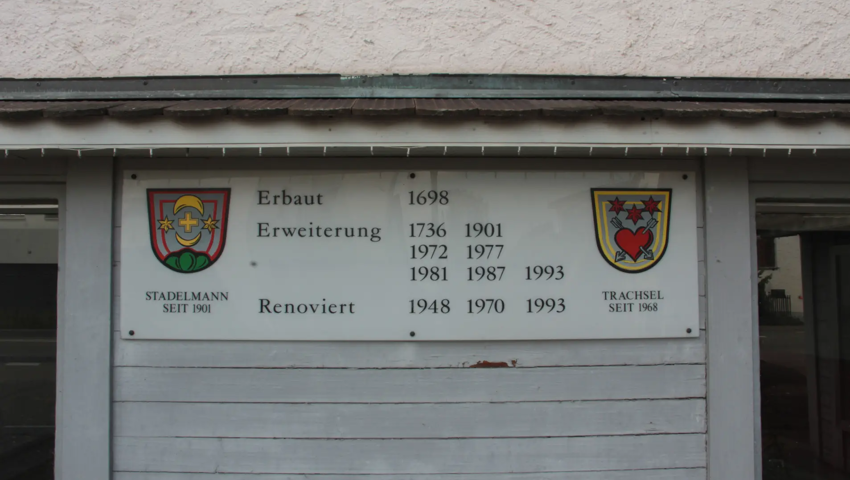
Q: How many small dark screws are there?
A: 6